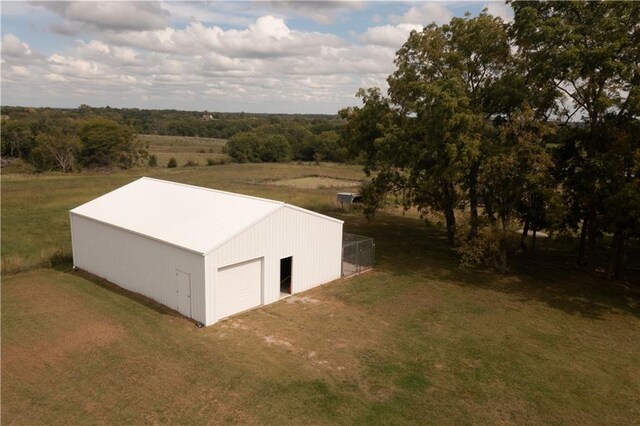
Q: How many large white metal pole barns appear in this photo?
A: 1